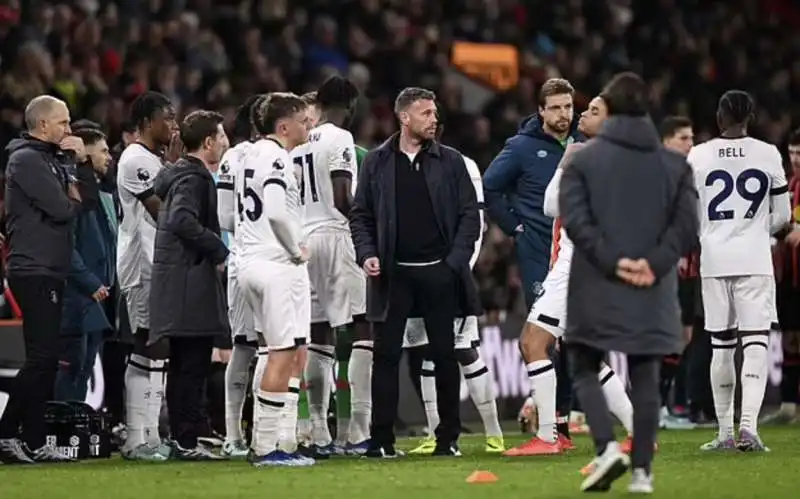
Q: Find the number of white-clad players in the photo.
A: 7